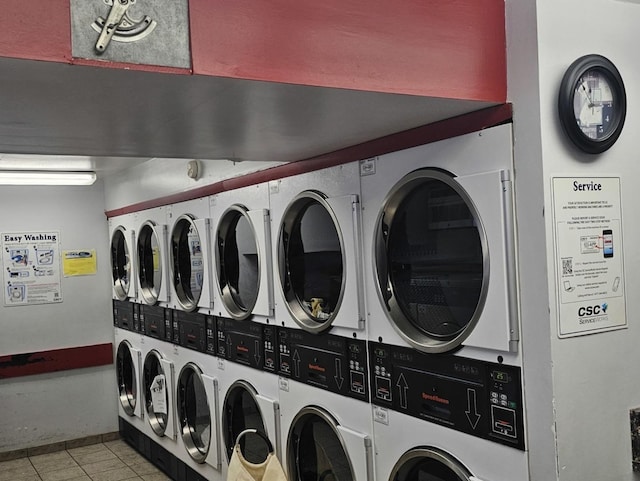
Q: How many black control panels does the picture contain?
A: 6